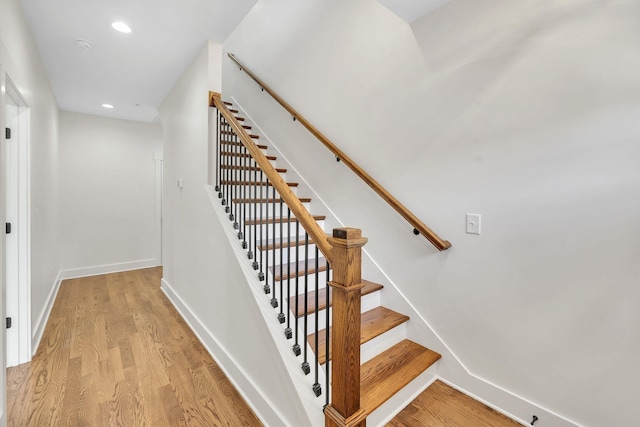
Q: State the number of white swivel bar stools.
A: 0